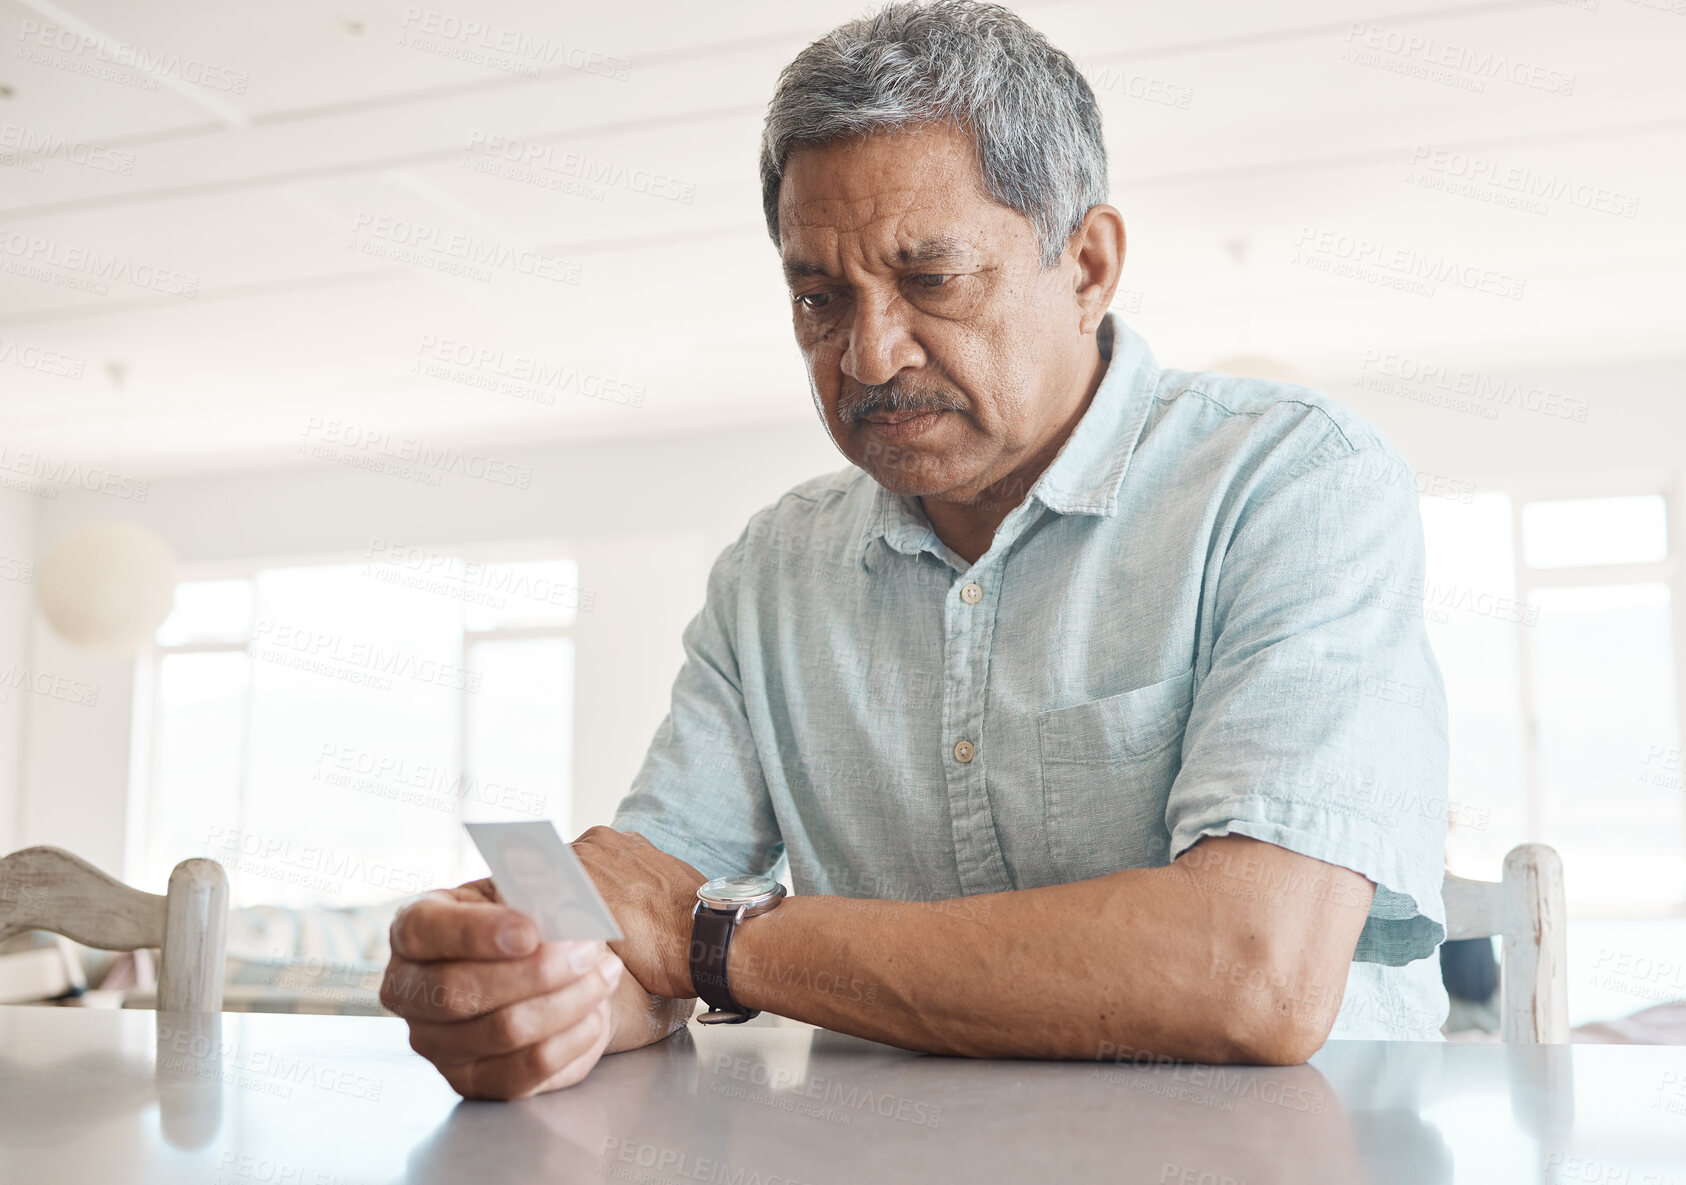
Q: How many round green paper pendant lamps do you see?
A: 0